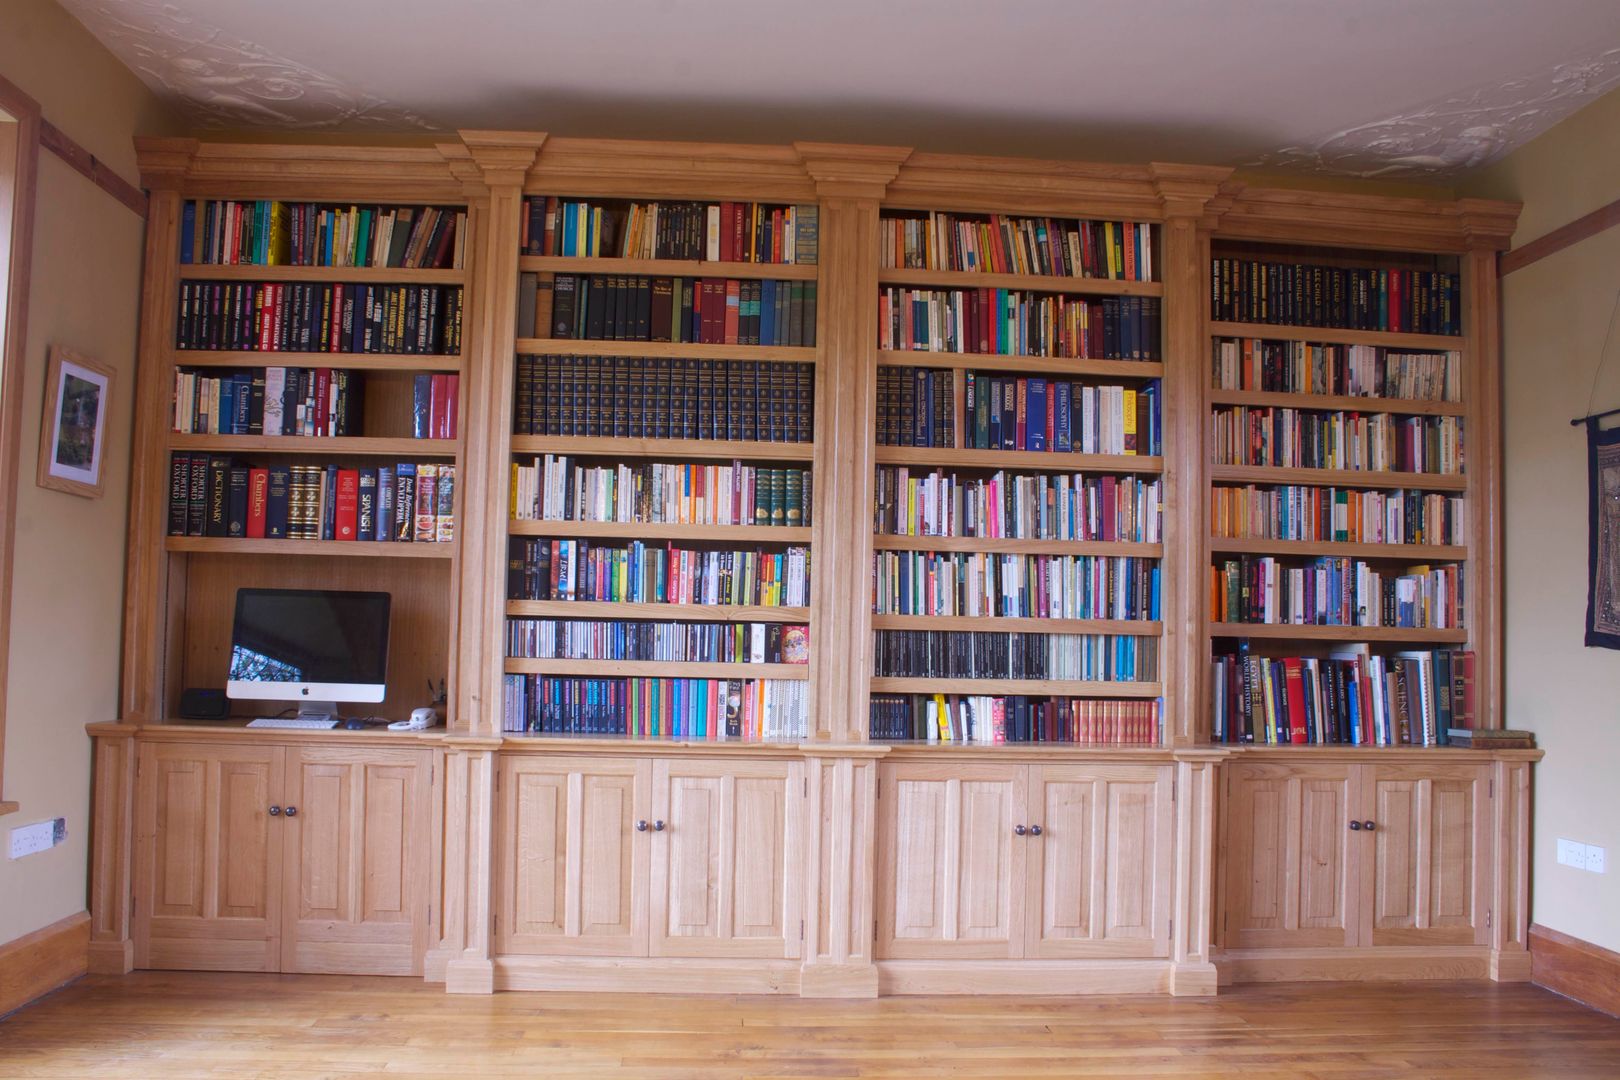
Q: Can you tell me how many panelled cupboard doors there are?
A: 8